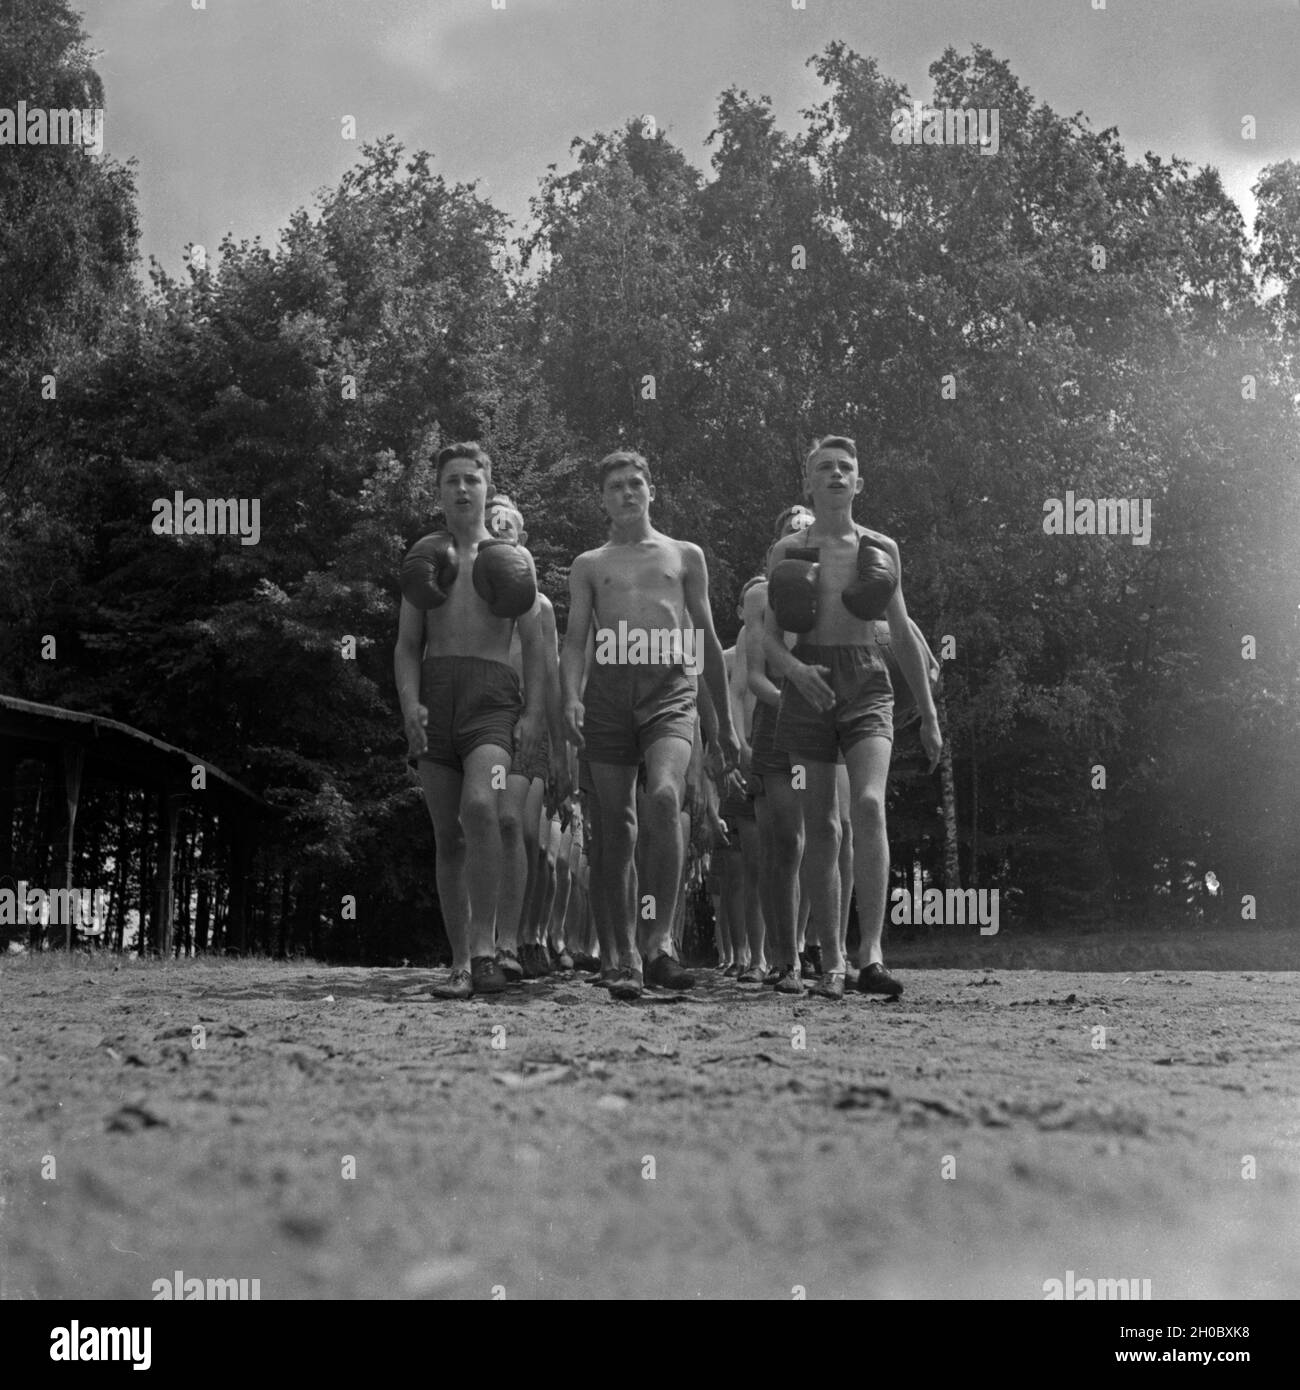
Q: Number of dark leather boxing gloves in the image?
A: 4